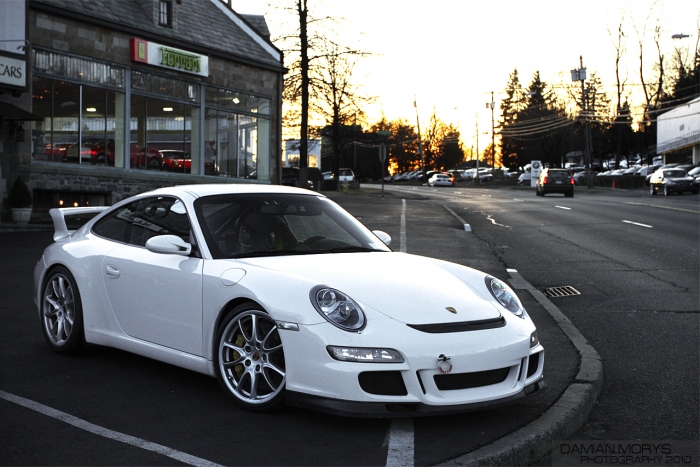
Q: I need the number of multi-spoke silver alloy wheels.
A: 2